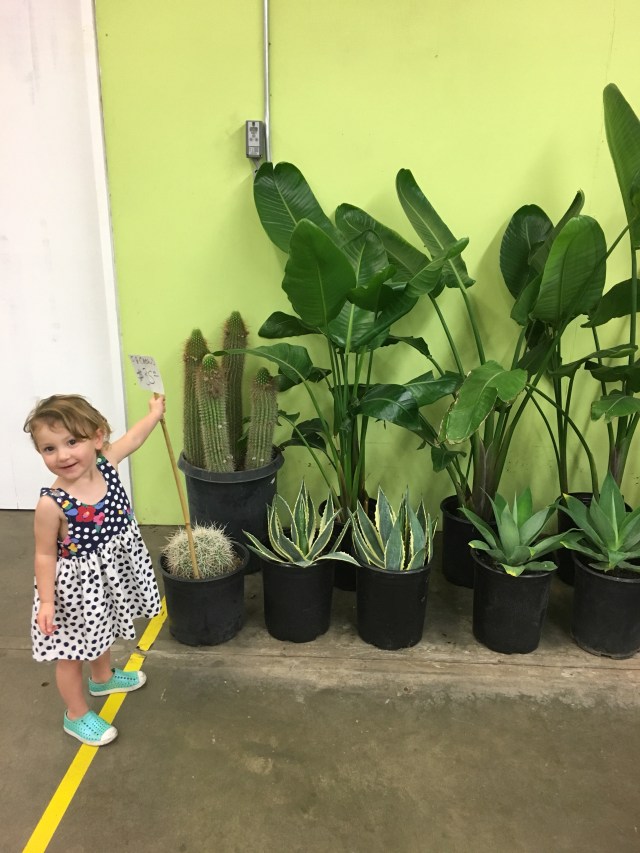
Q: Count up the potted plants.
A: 9